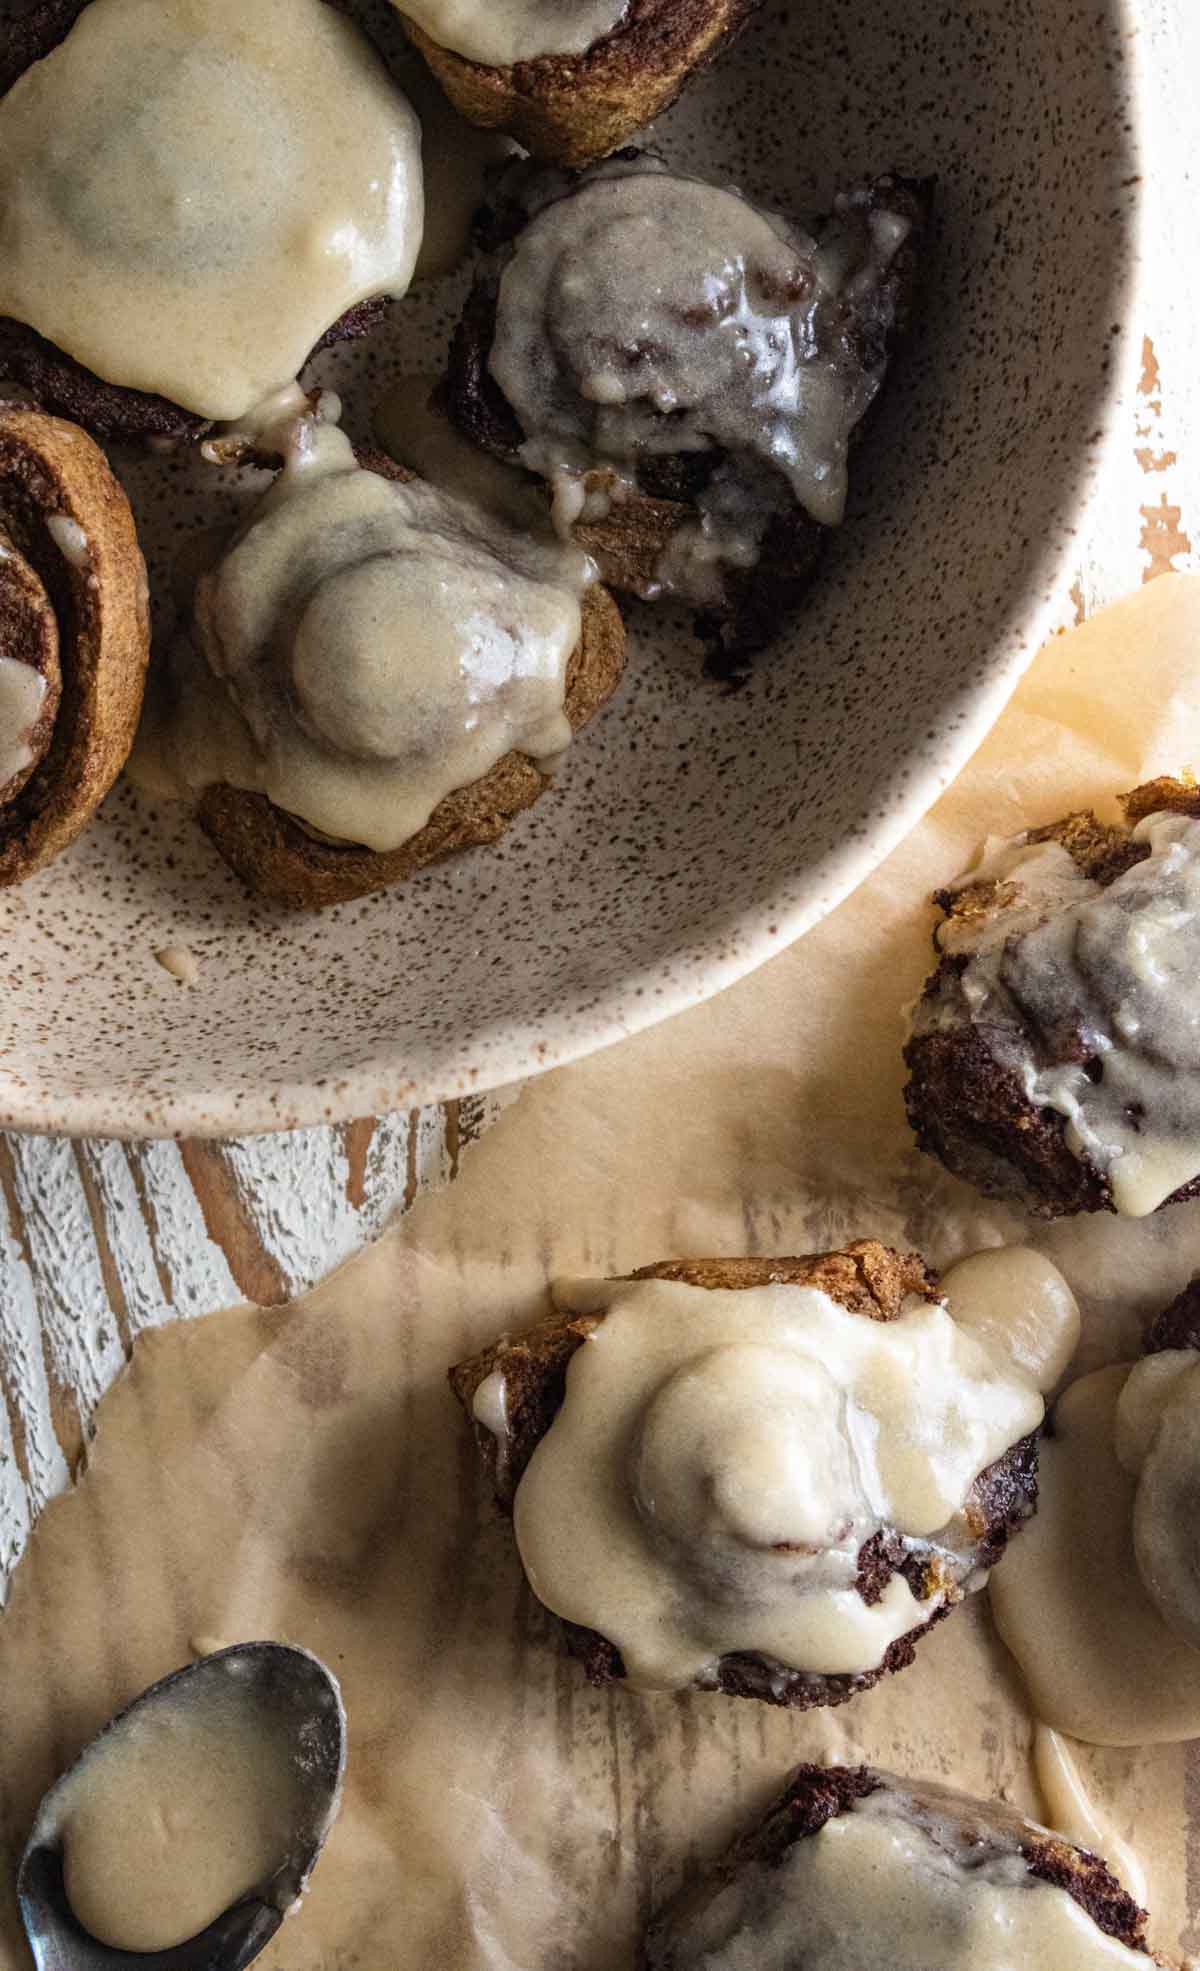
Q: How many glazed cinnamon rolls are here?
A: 9